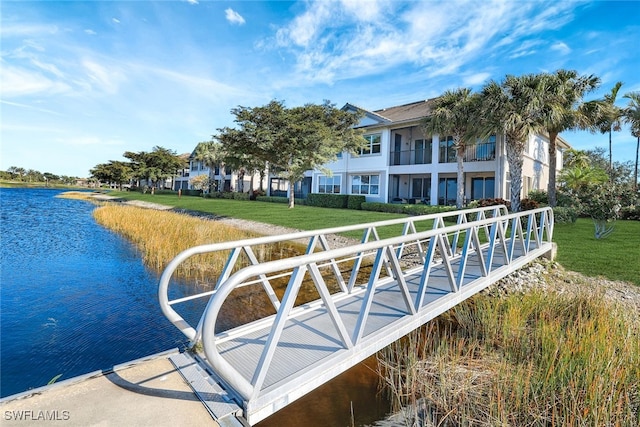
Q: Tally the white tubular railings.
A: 2